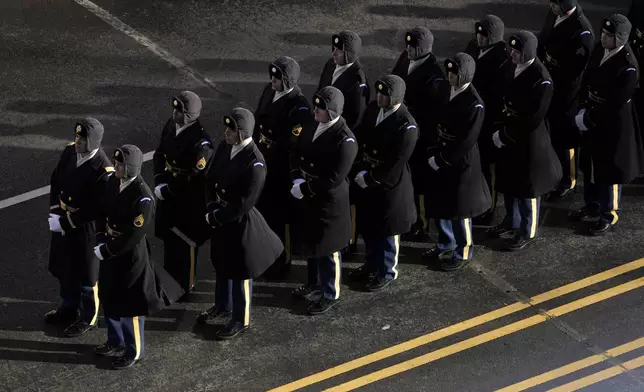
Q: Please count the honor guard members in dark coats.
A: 14